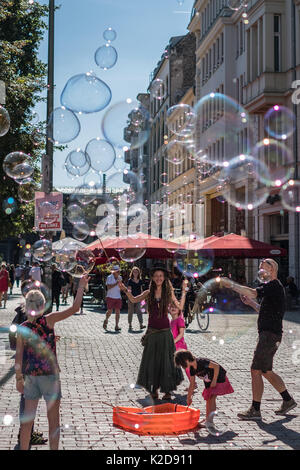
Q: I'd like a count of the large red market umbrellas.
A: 2